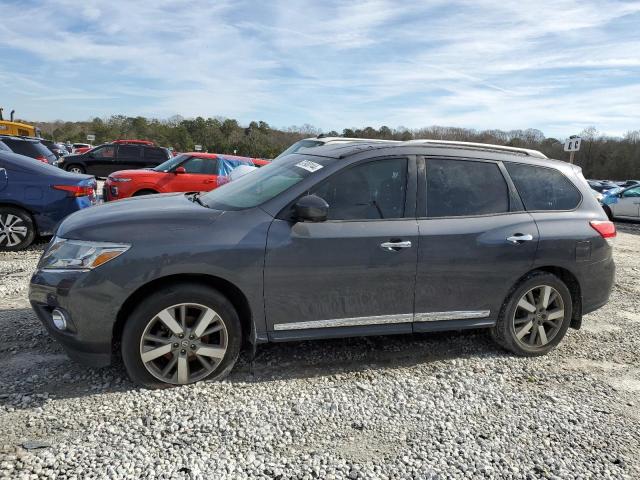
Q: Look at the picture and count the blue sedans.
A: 1